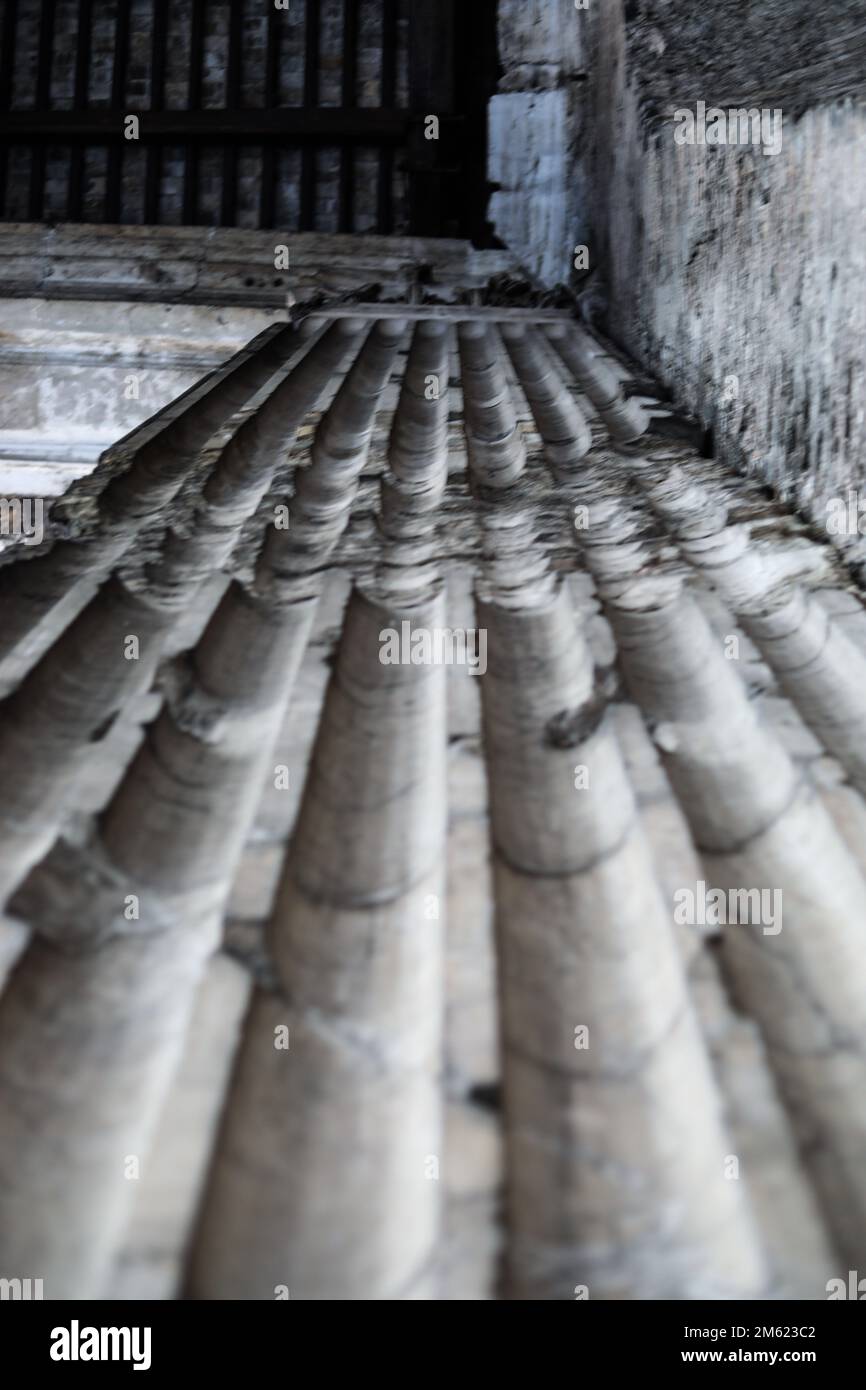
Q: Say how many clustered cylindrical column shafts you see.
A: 7